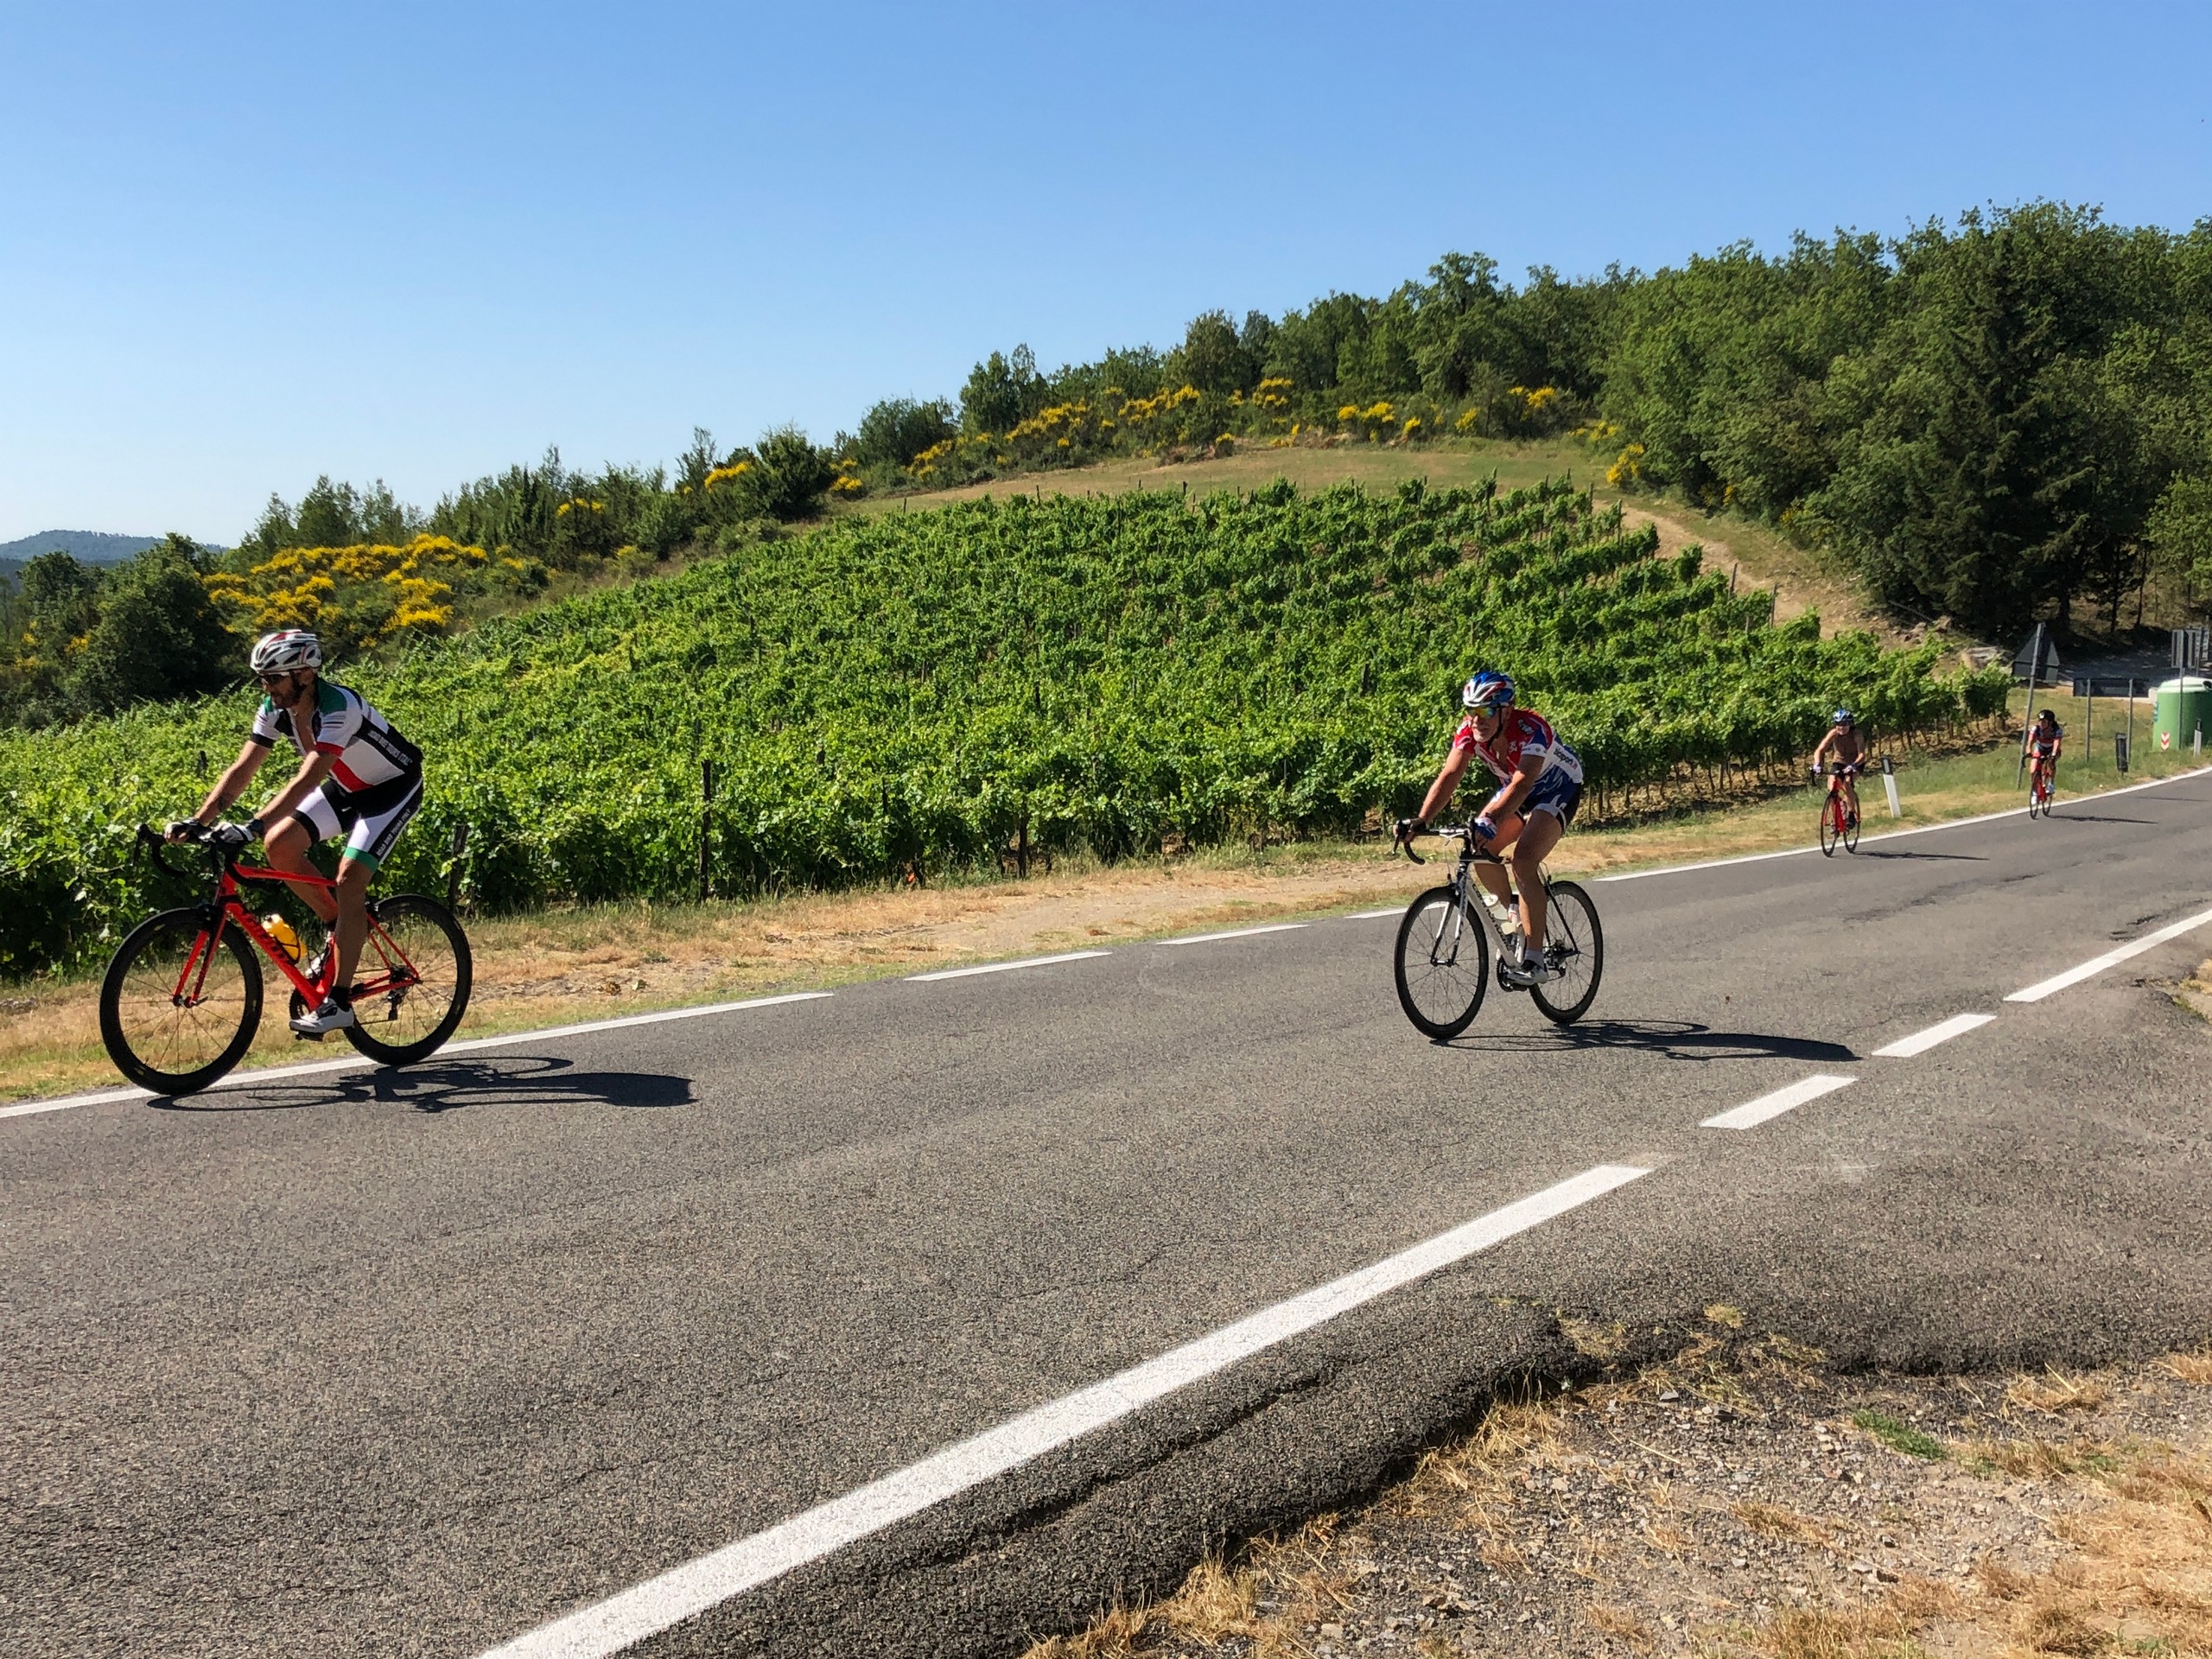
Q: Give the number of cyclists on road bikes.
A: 4